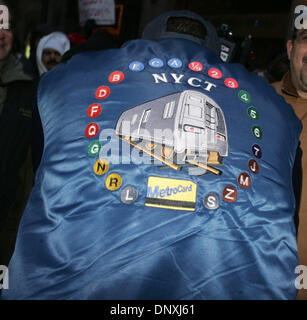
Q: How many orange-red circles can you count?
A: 4